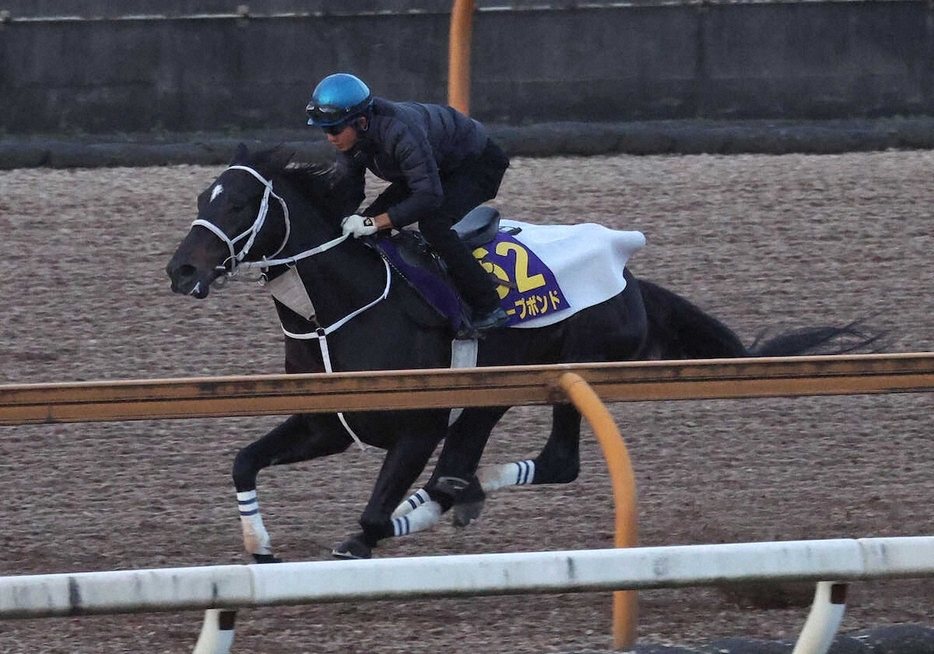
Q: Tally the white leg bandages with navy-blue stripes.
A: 4